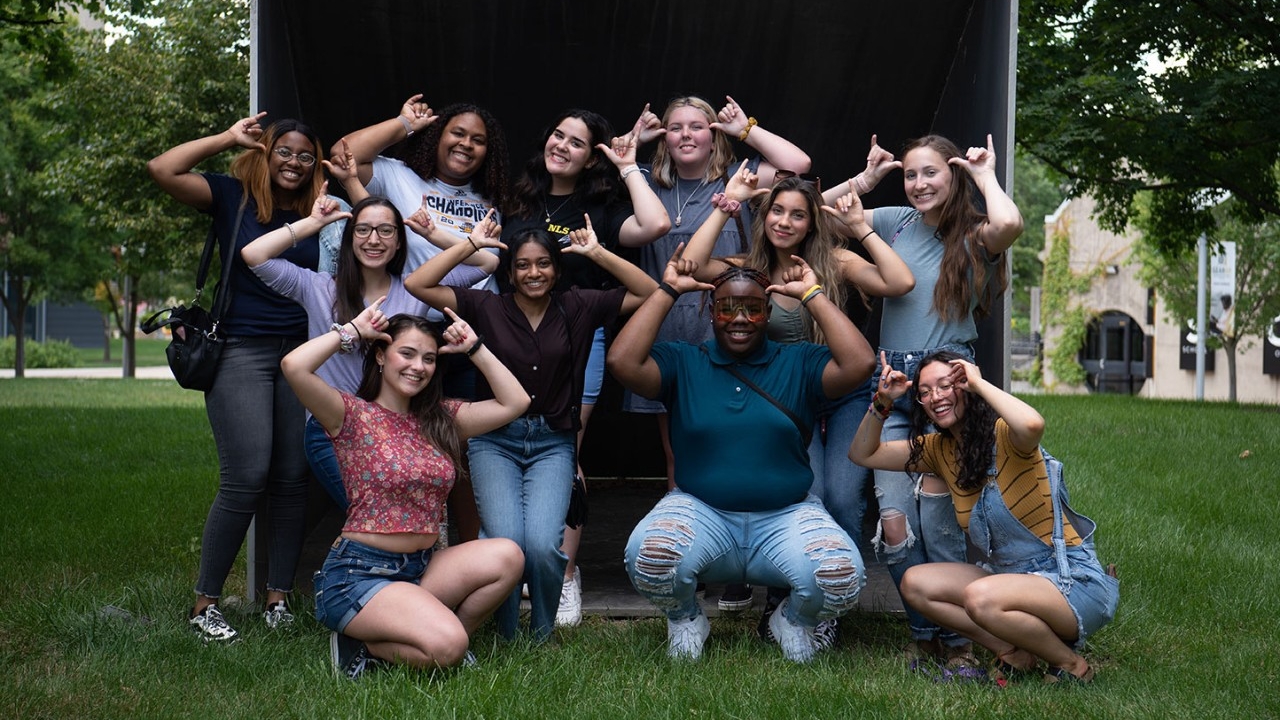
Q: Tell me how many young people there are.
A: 11